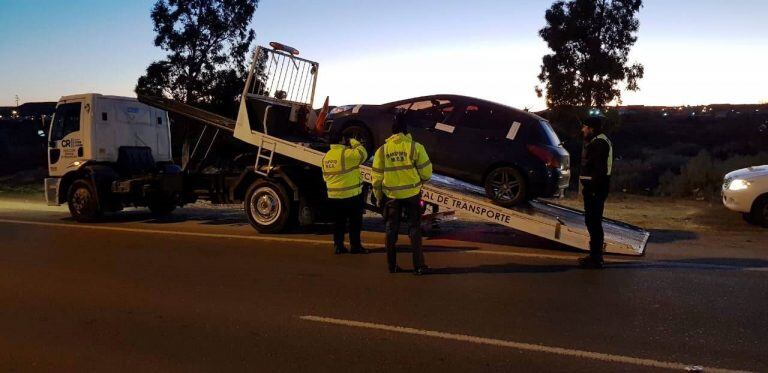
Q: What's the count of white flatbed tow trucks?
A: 1